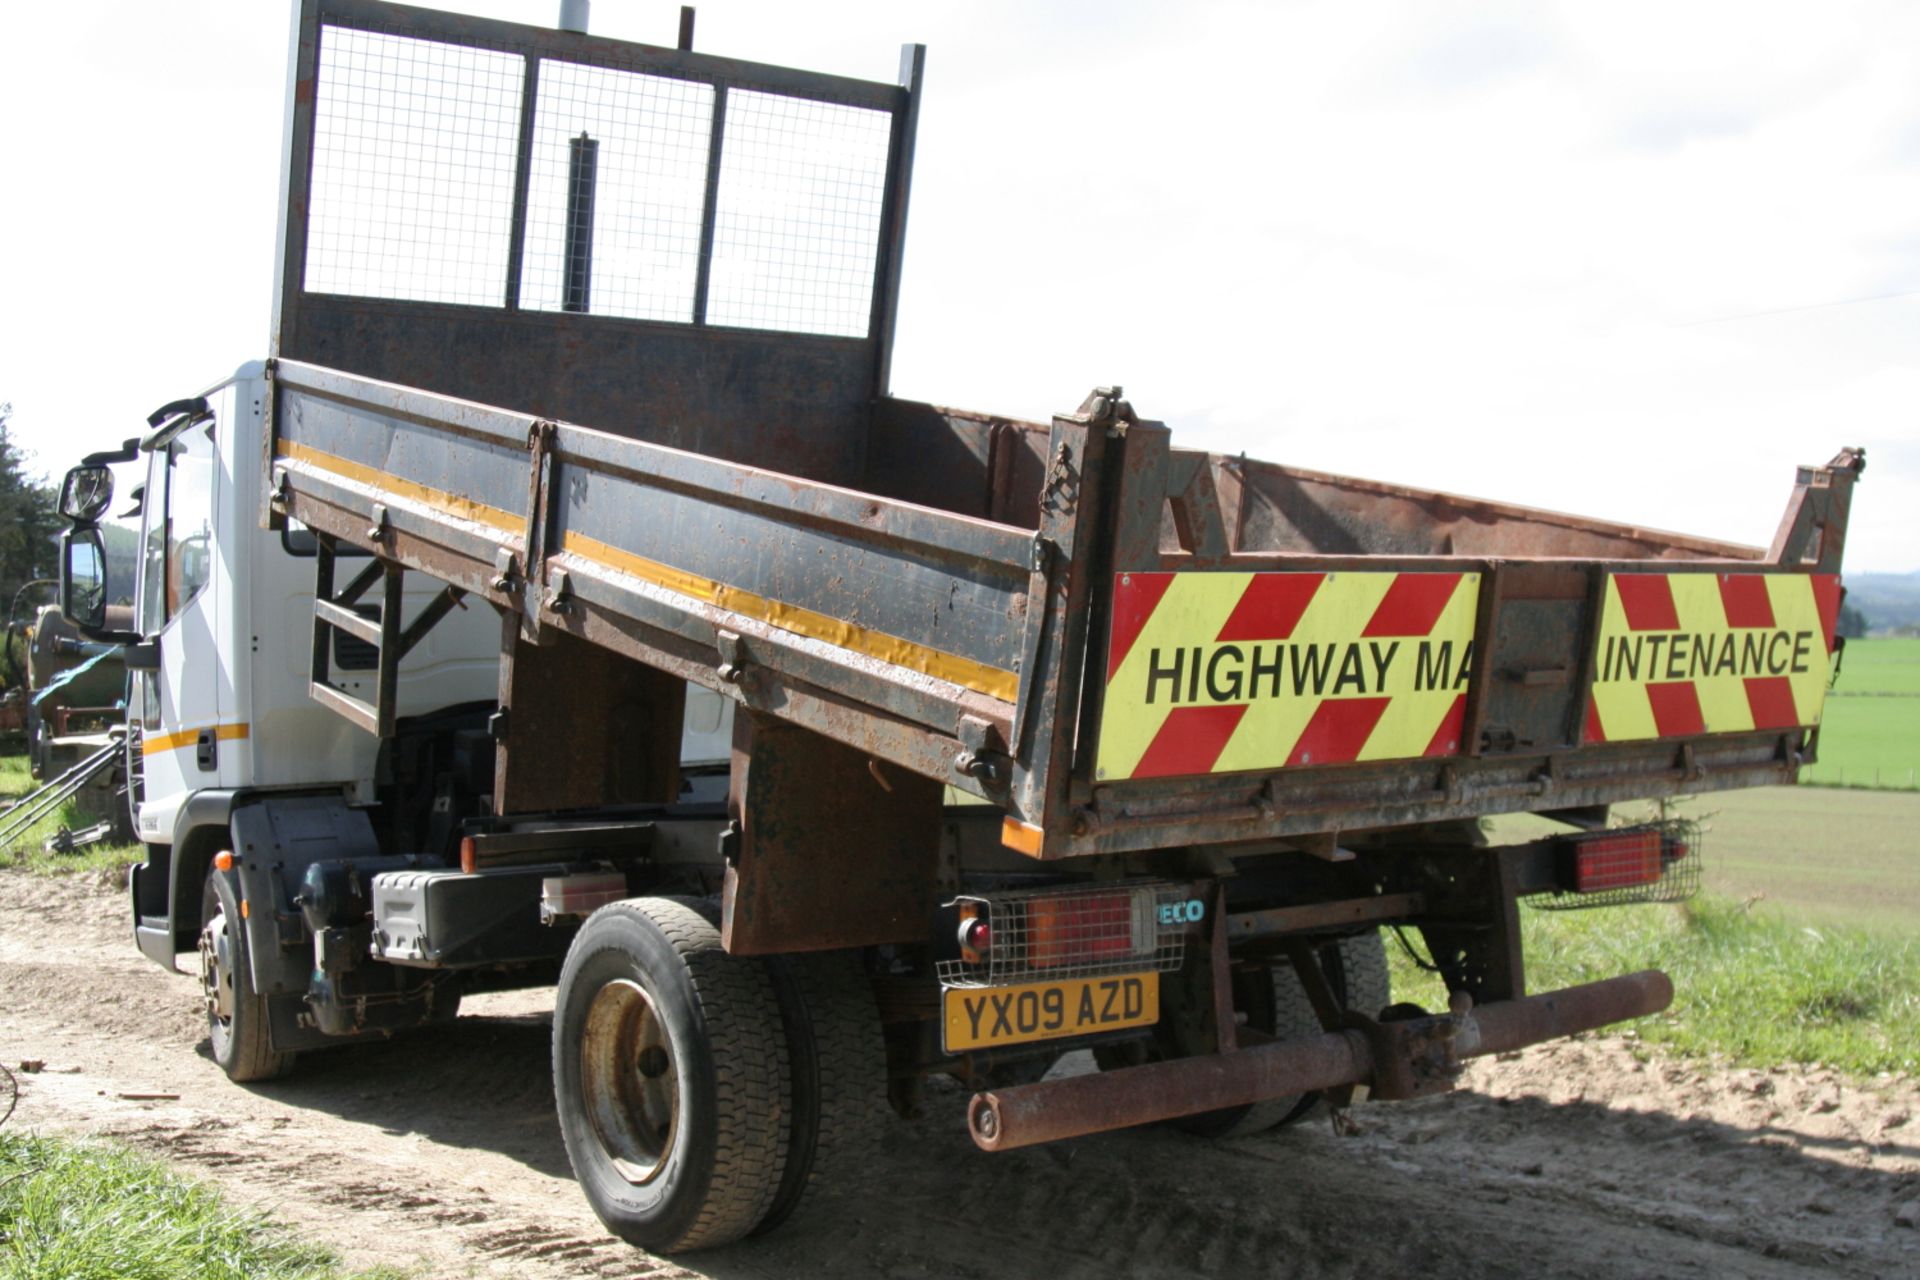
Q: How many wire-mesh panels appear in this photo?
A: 3